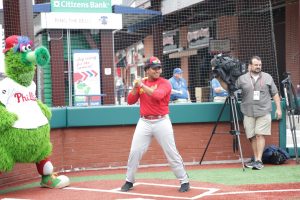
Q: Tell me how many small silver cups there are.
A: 0